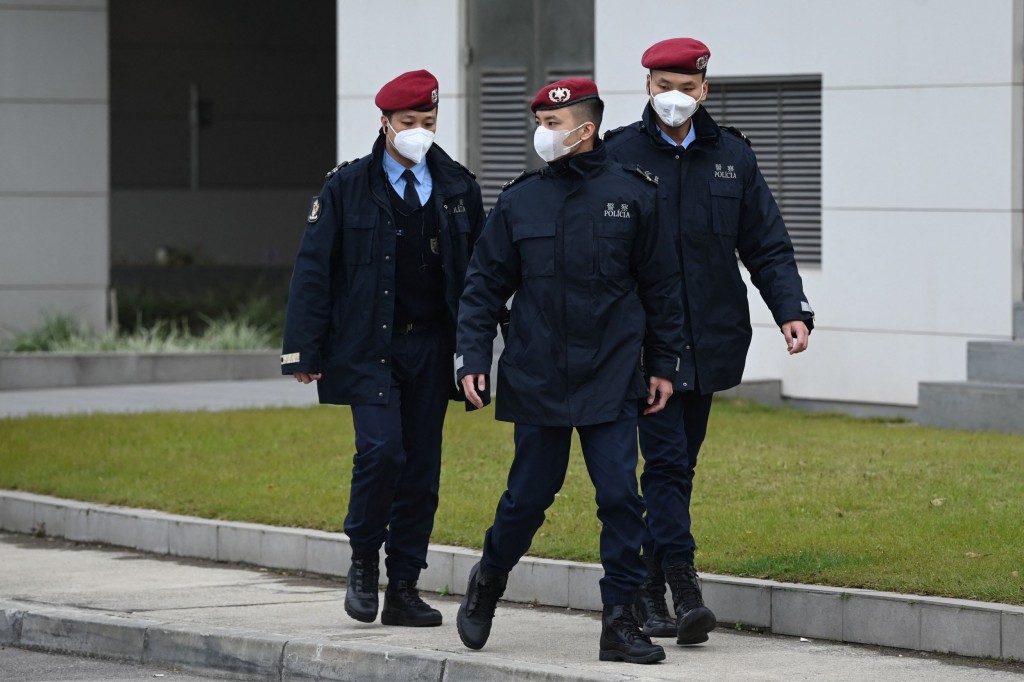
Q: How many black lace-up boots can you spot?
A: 6